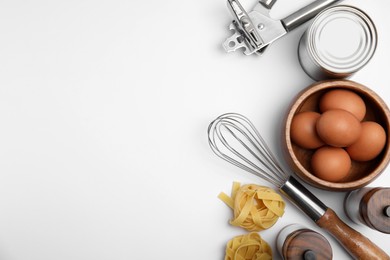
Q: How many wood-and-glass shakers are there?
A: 2